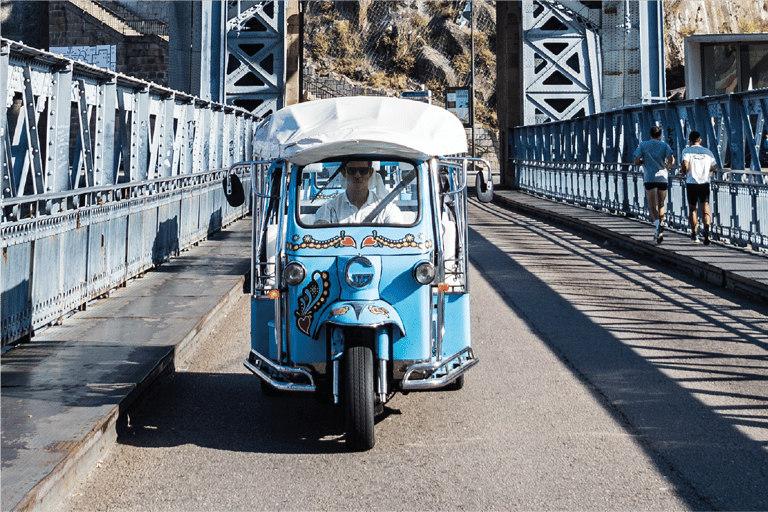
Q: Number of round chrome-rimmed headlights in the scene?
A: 2